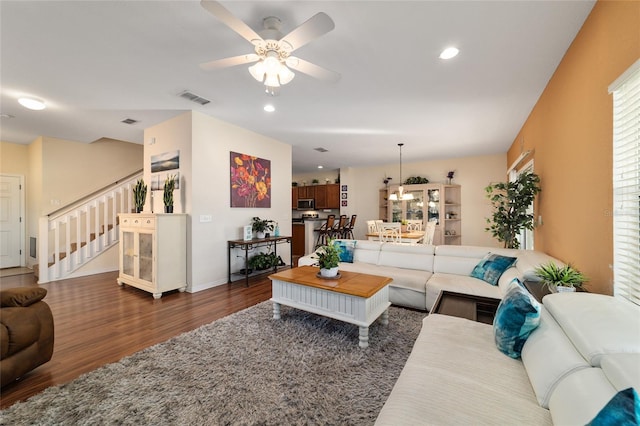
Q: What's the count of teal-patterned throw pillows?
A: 4